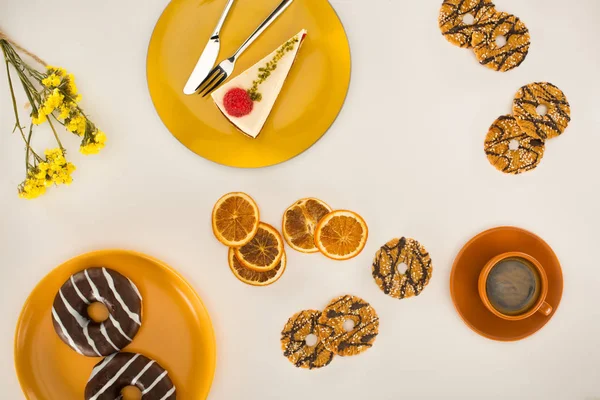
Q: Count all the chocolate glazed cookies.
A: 7